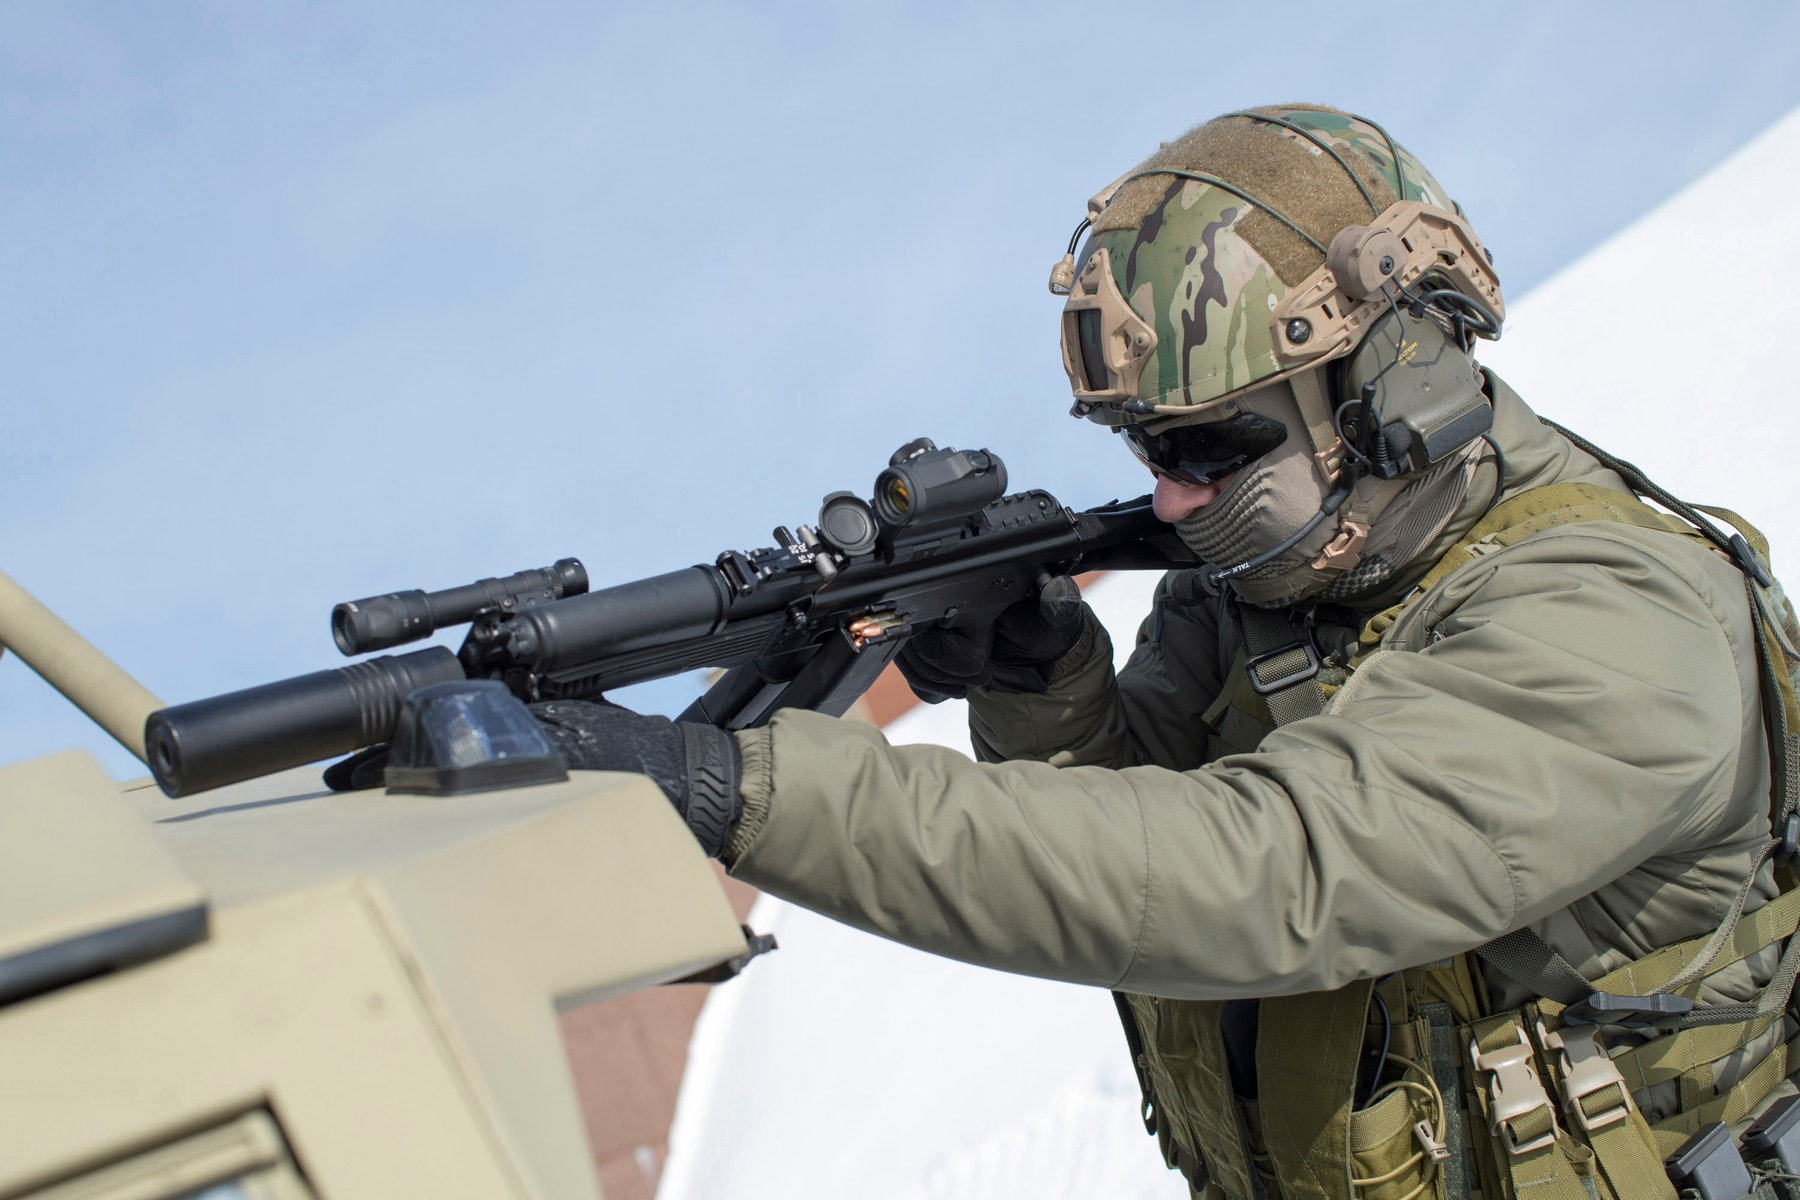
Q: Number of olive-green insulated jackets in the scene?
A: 1